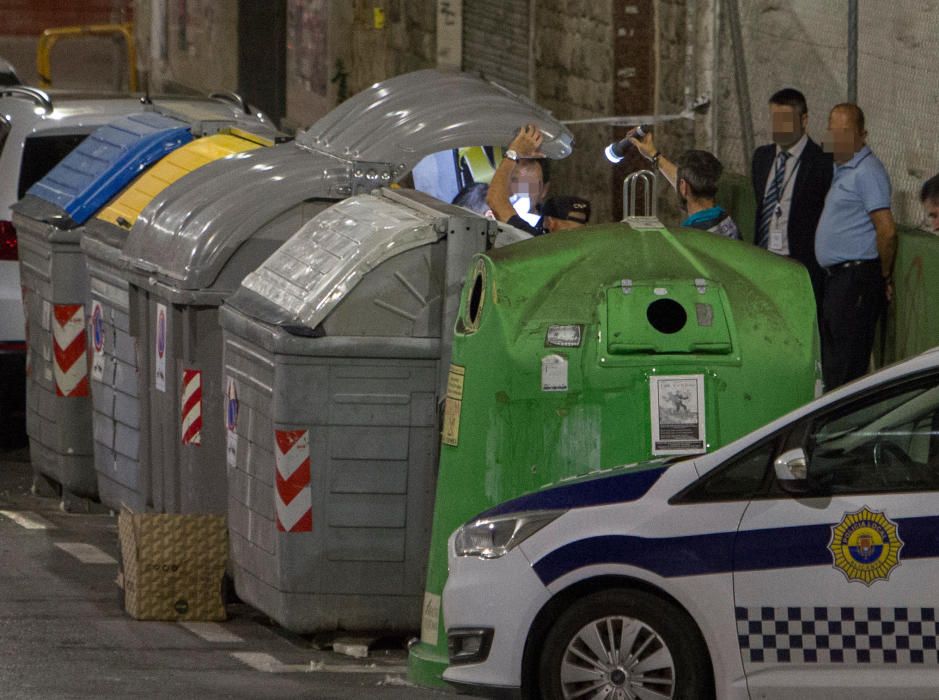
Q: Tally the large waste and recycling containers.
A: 5